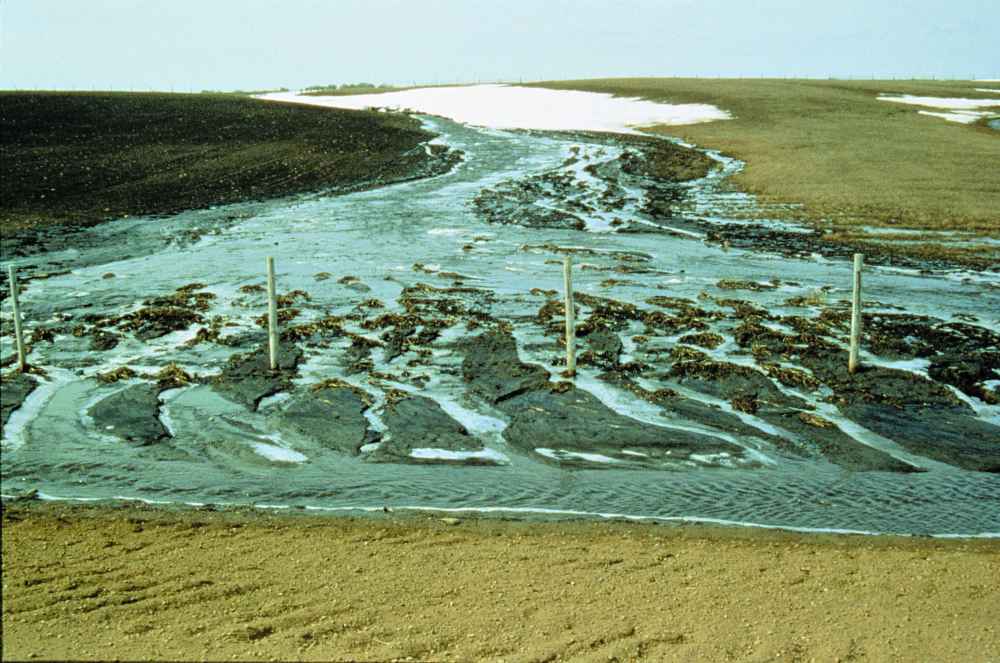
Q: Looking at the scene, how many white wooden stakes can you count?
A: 4